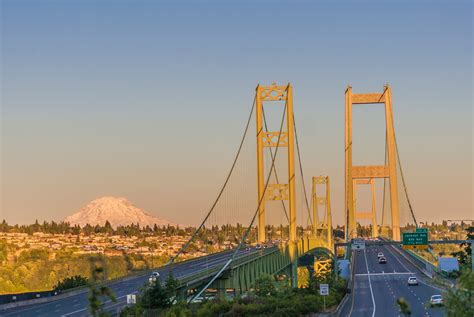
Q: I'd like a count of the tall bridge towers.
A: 4